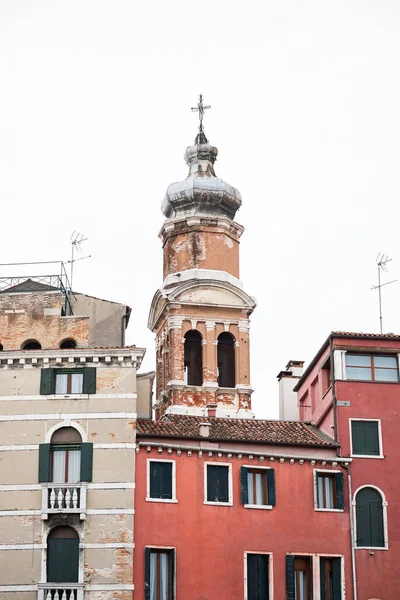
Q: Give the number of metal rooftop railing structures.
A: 1